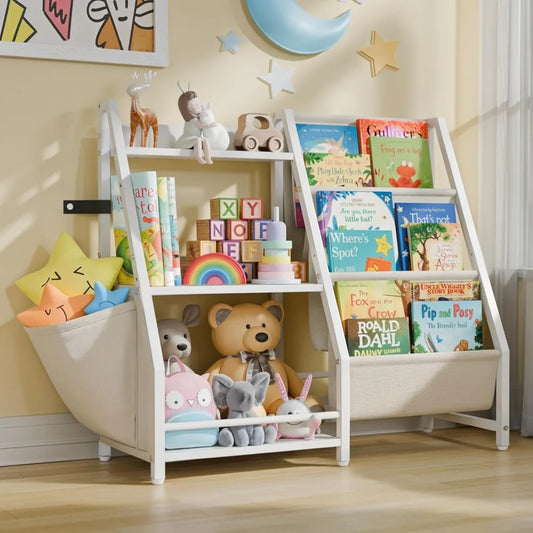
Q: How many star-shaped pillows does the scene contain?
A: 3